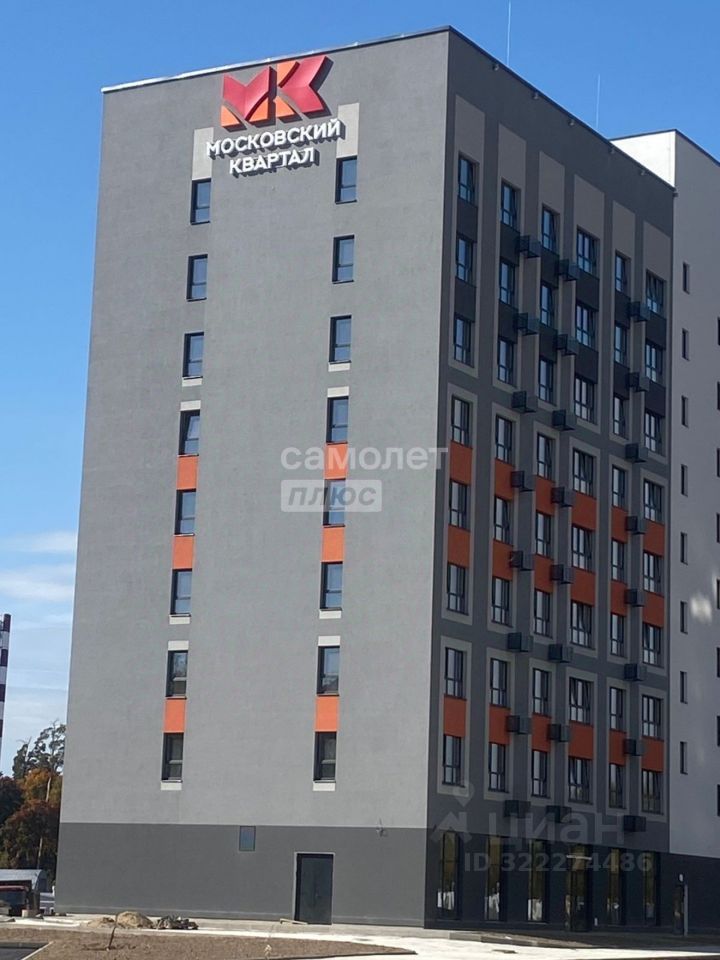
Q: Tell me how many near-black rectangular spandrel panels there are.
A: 12